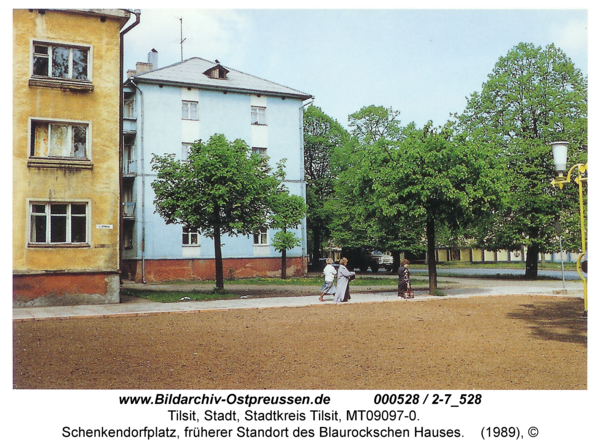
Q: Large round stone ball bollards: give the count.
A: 0